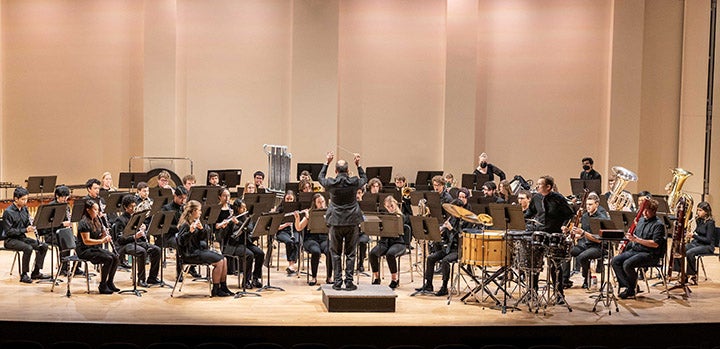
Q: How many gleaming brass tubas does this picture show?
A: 2